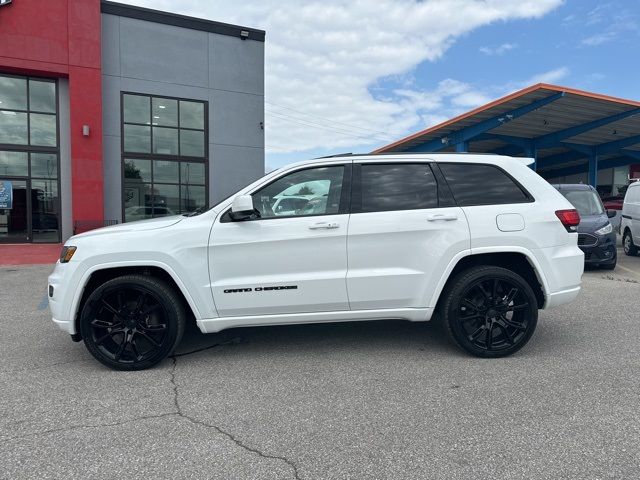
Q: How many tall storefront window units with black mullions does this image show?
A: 2